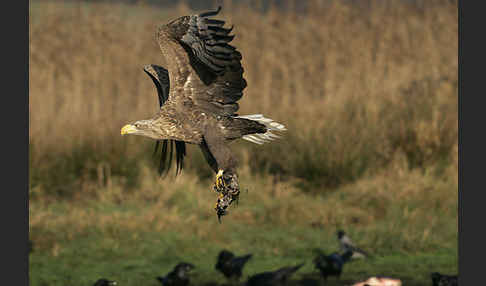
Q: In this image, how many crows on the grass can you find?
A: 7